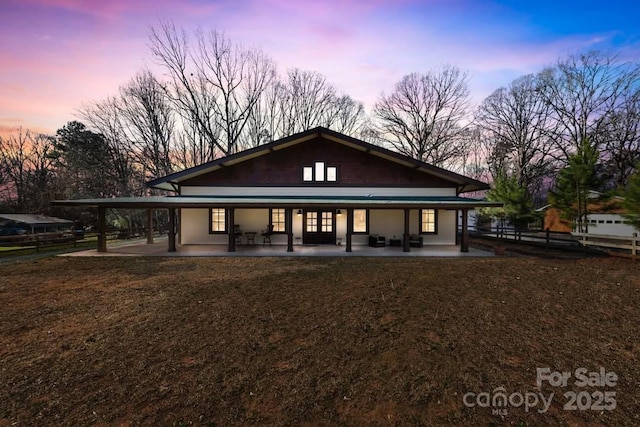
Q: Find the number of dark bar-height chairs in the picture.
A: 2